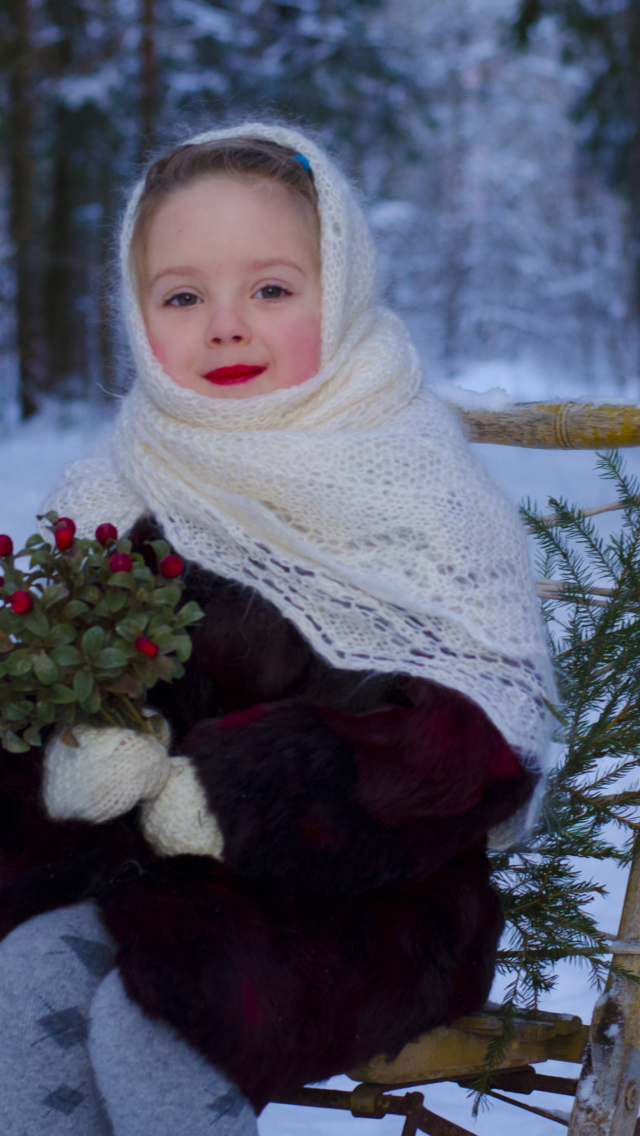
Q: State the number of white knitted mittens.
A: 2